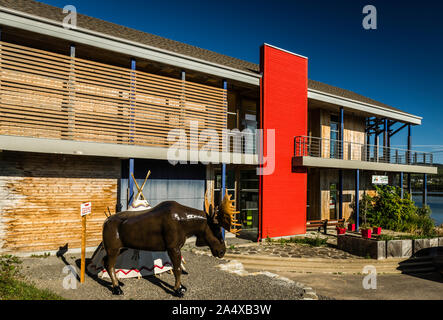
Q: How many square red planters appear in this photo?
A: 3